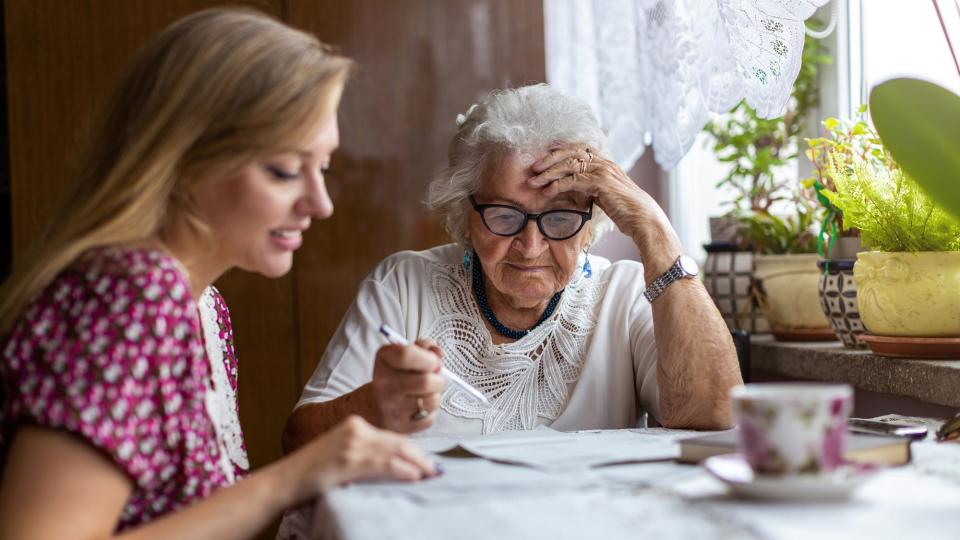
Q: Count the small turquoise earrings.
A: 2